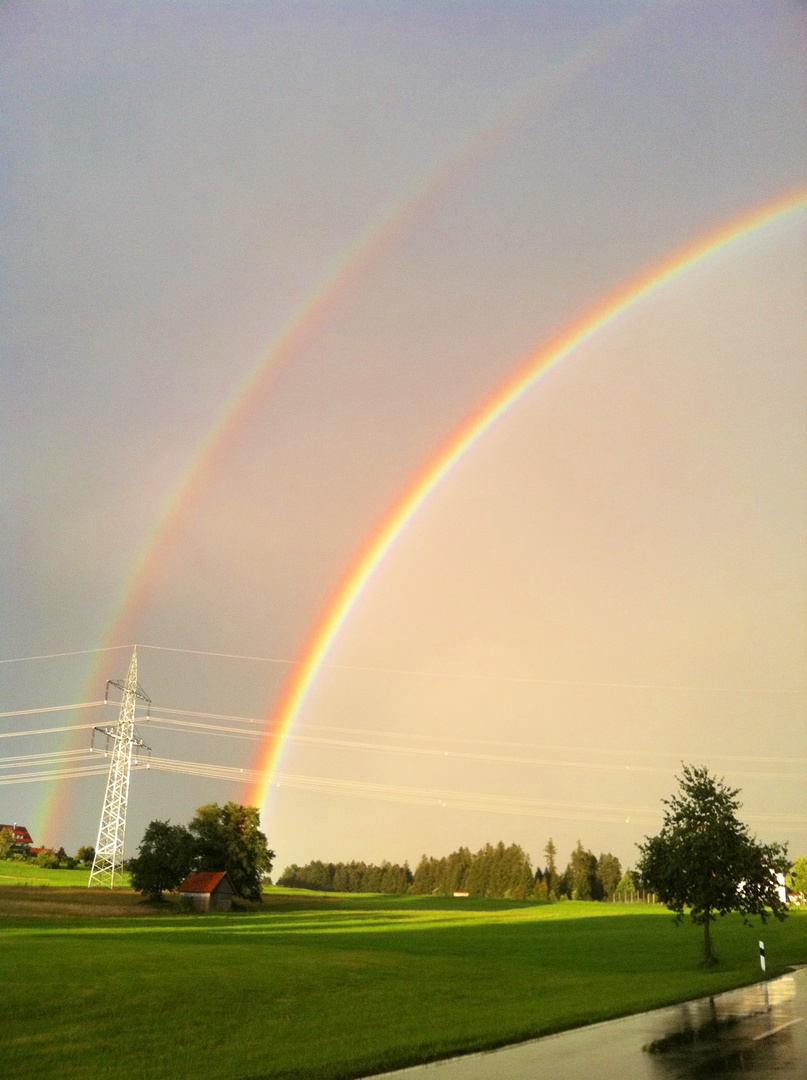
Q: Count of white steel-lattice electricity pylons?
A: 1